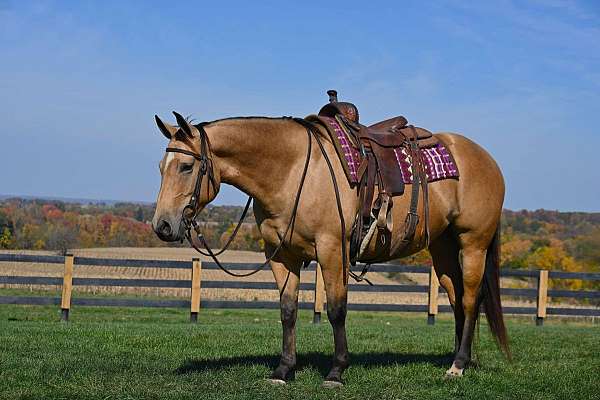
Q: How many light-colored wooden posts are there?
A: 5